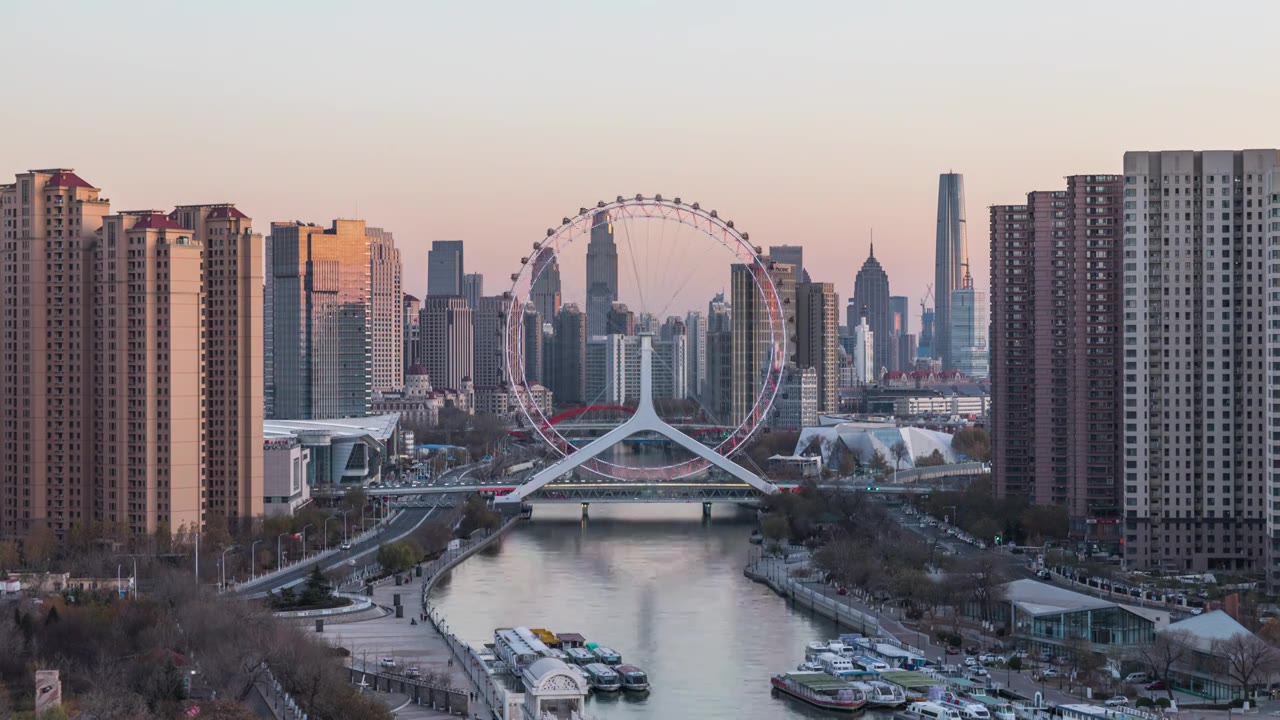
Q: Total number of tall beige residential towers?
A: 3